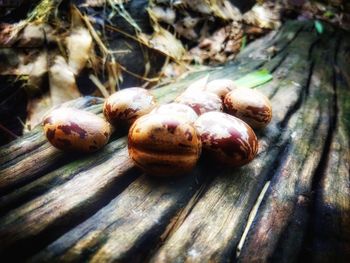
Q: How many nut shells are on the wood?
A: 8